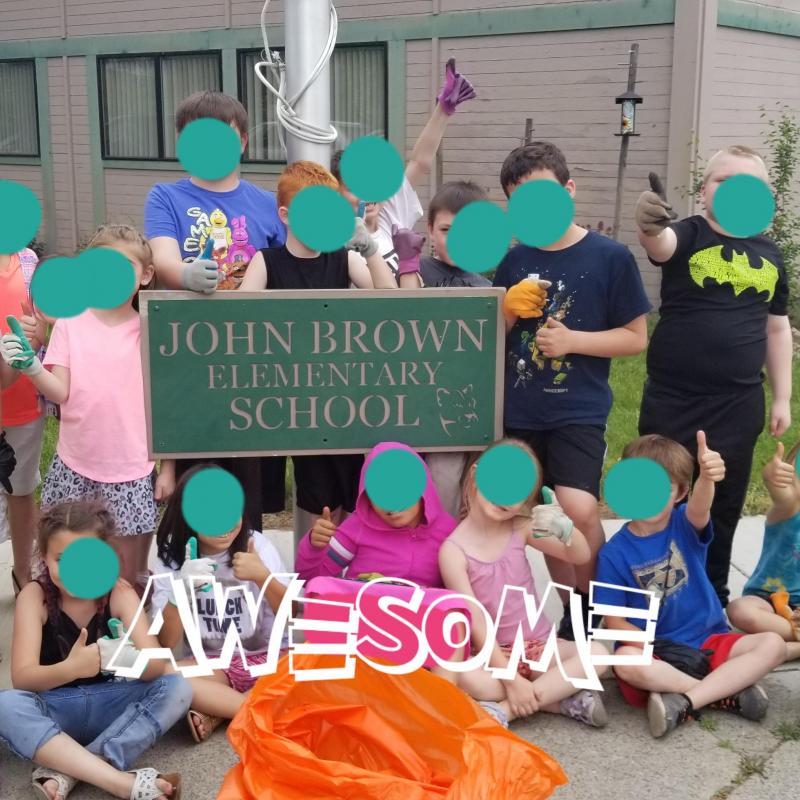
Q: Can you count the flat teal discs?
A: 14